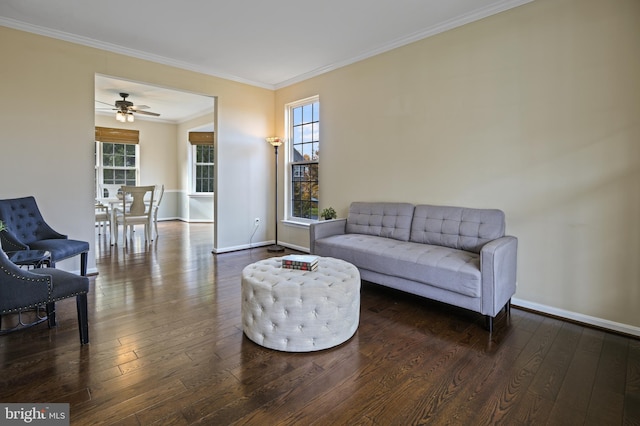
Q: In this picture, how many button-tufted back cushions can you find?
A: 2